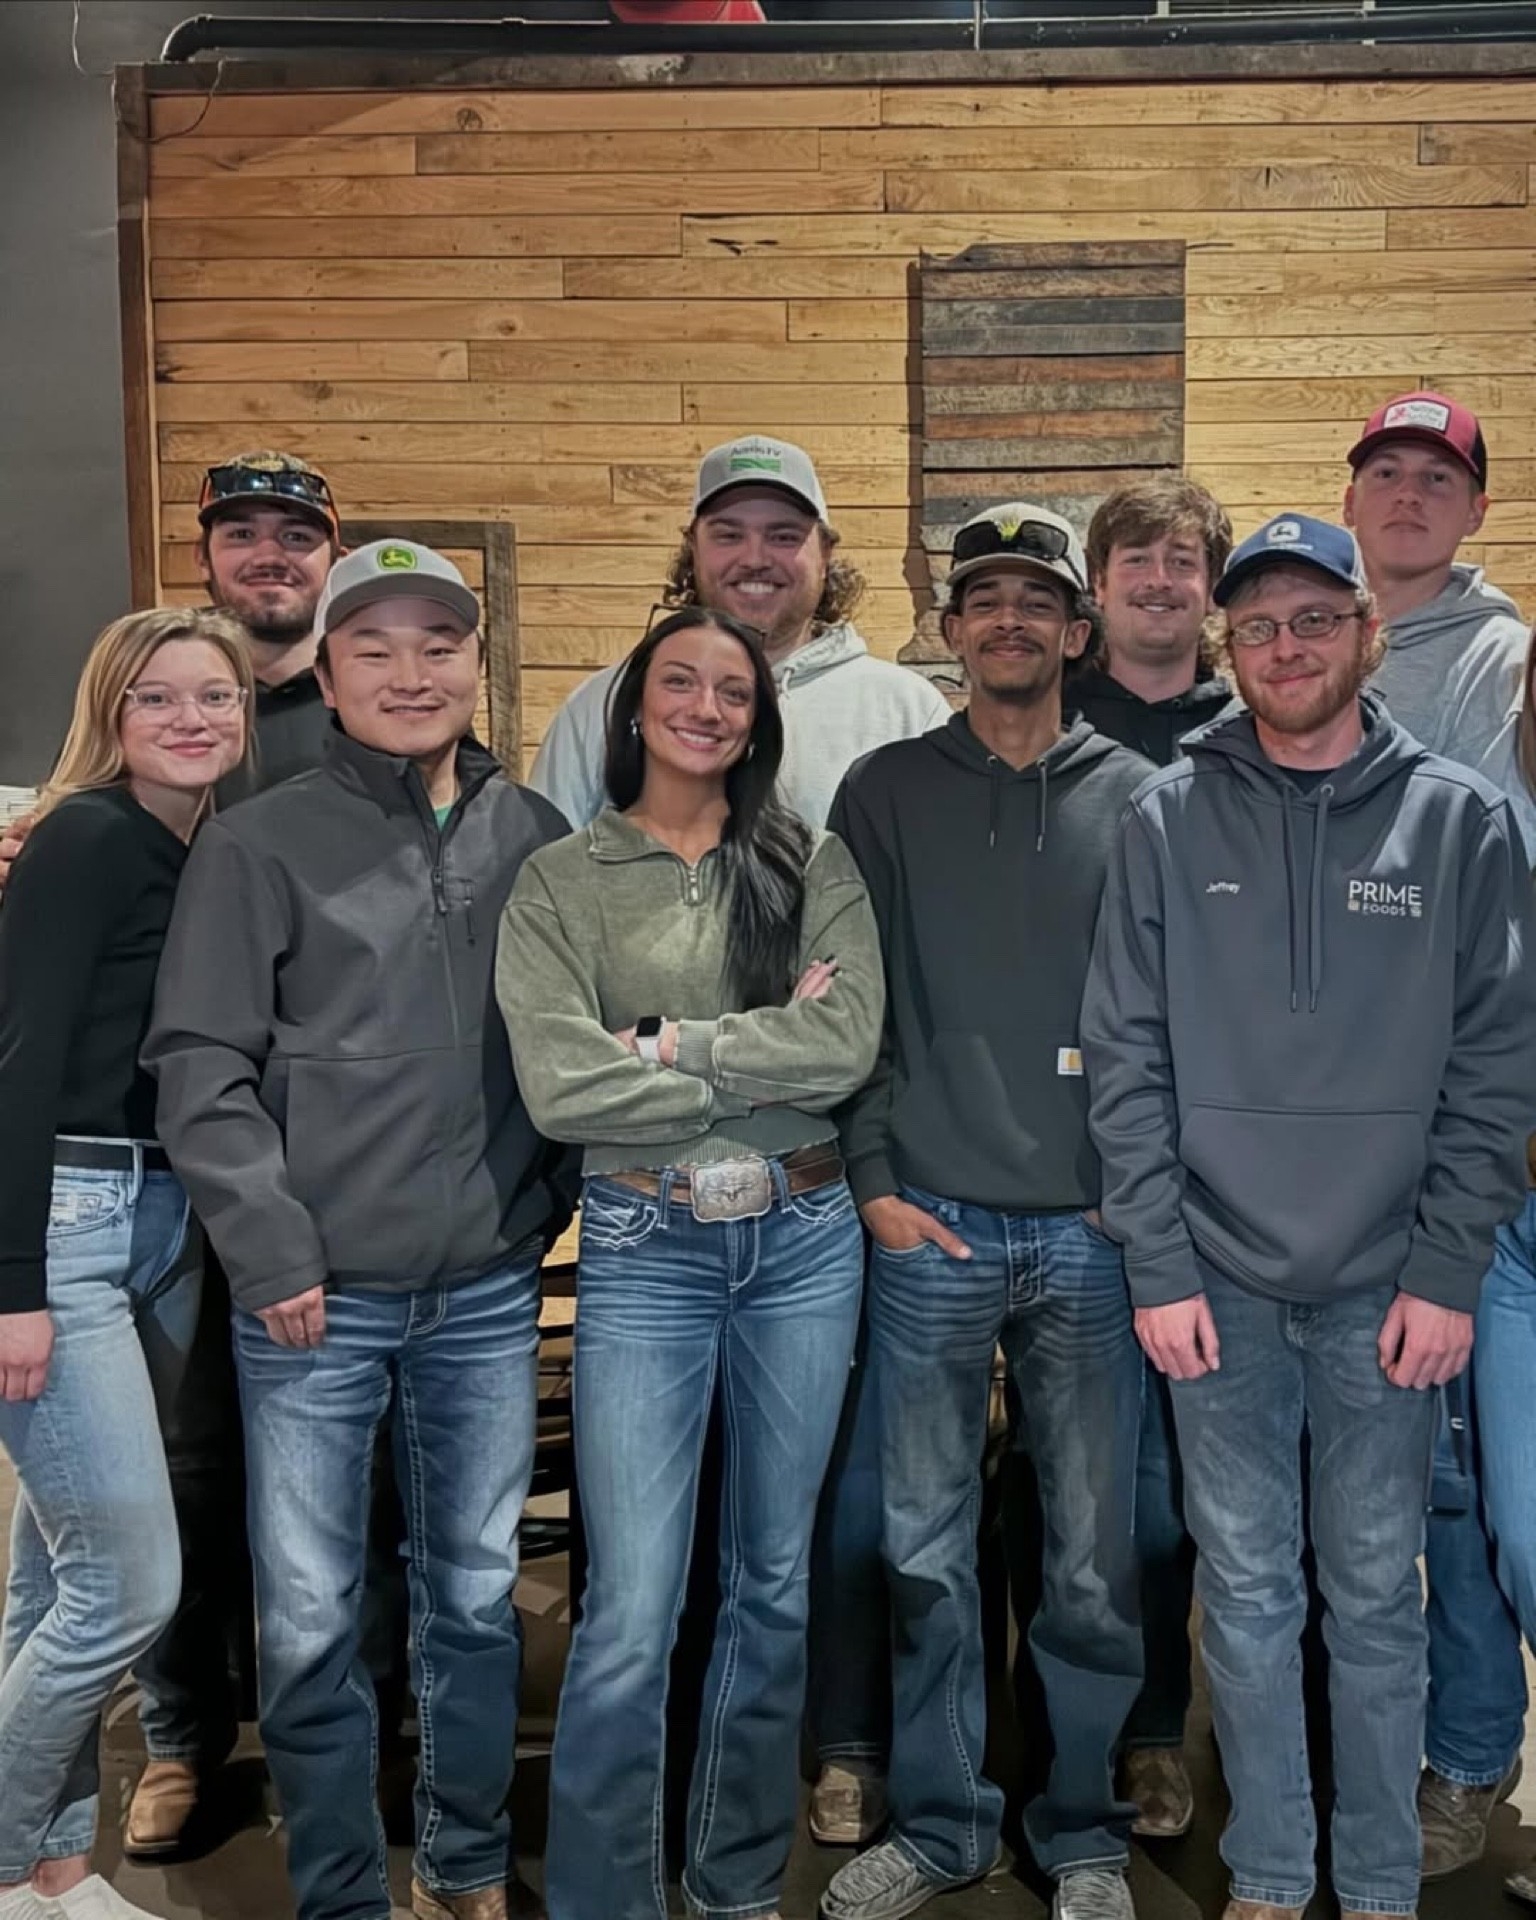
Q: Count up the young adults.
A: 9